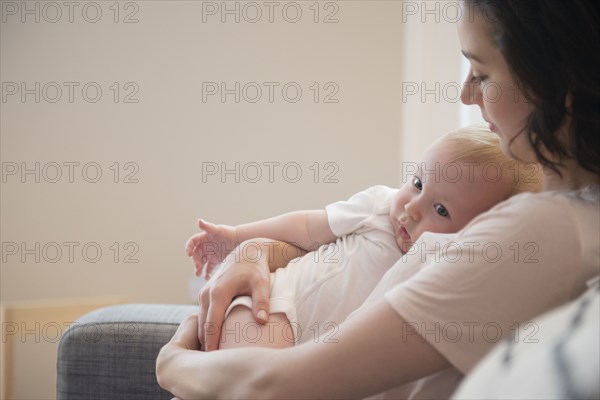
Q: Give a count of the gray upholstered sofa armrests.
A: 1